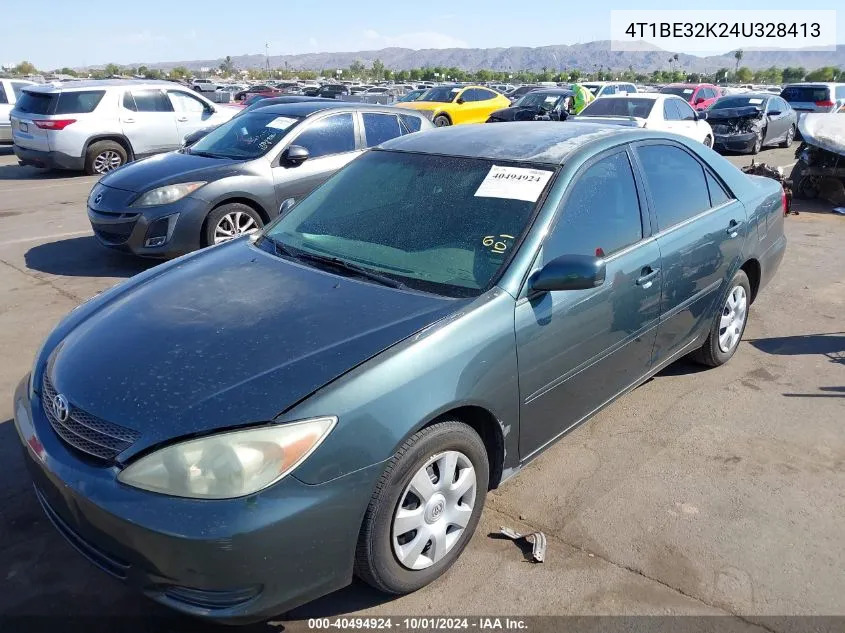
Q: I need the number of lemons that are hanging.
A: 0